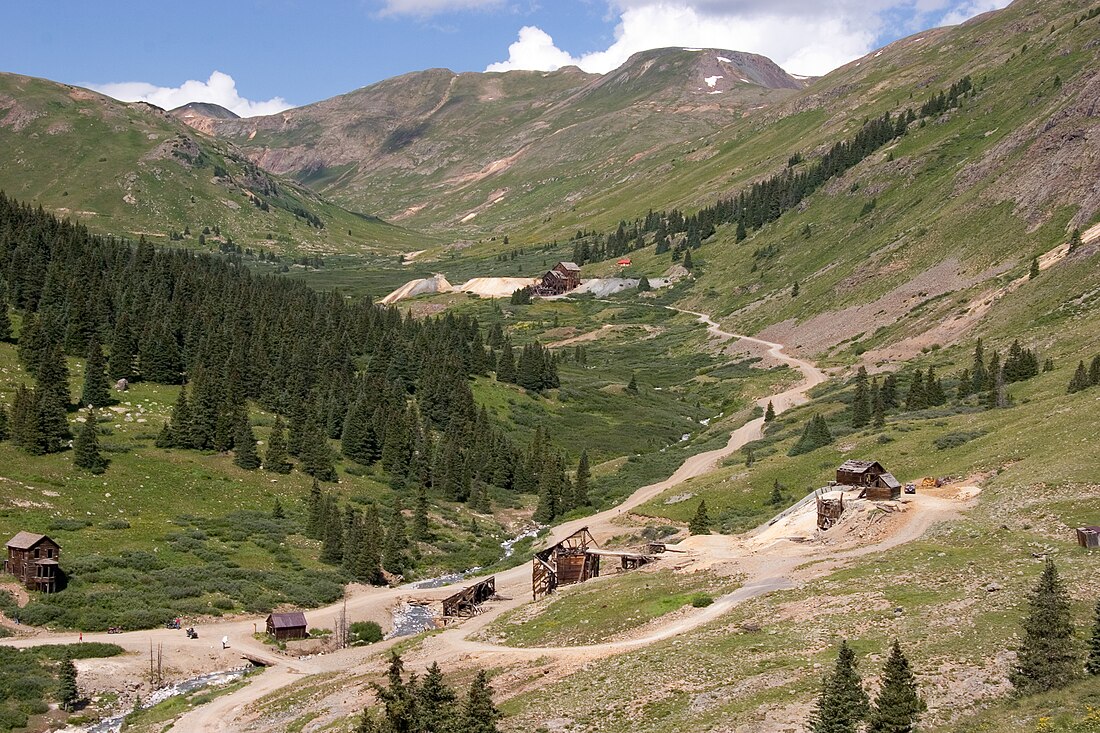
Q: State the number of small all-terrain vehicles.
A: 3